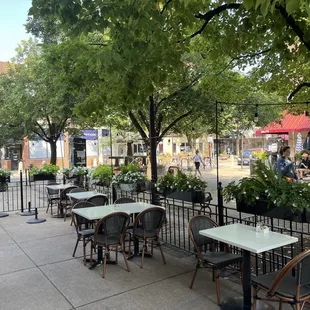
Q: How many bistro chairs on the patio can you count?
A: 10